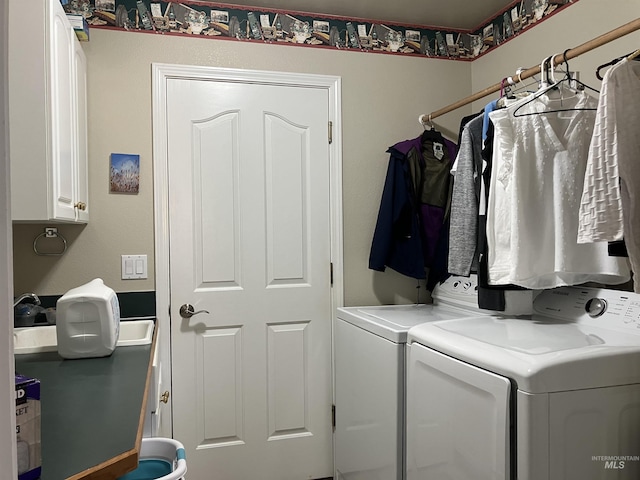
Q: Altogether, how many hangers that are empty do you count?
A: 1